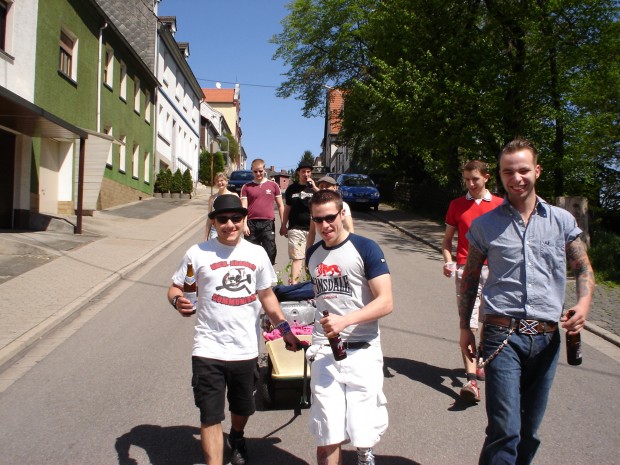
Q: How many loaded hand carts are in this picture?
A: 1